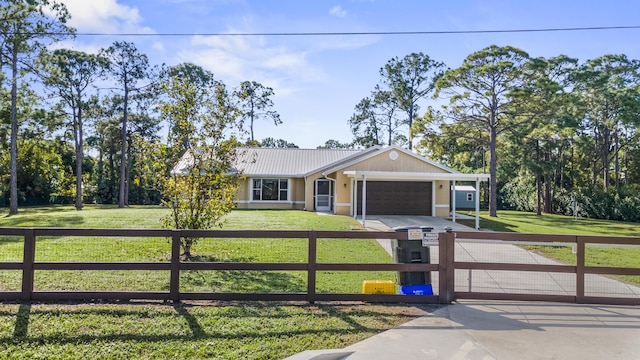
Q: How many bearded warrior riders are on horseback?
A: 0